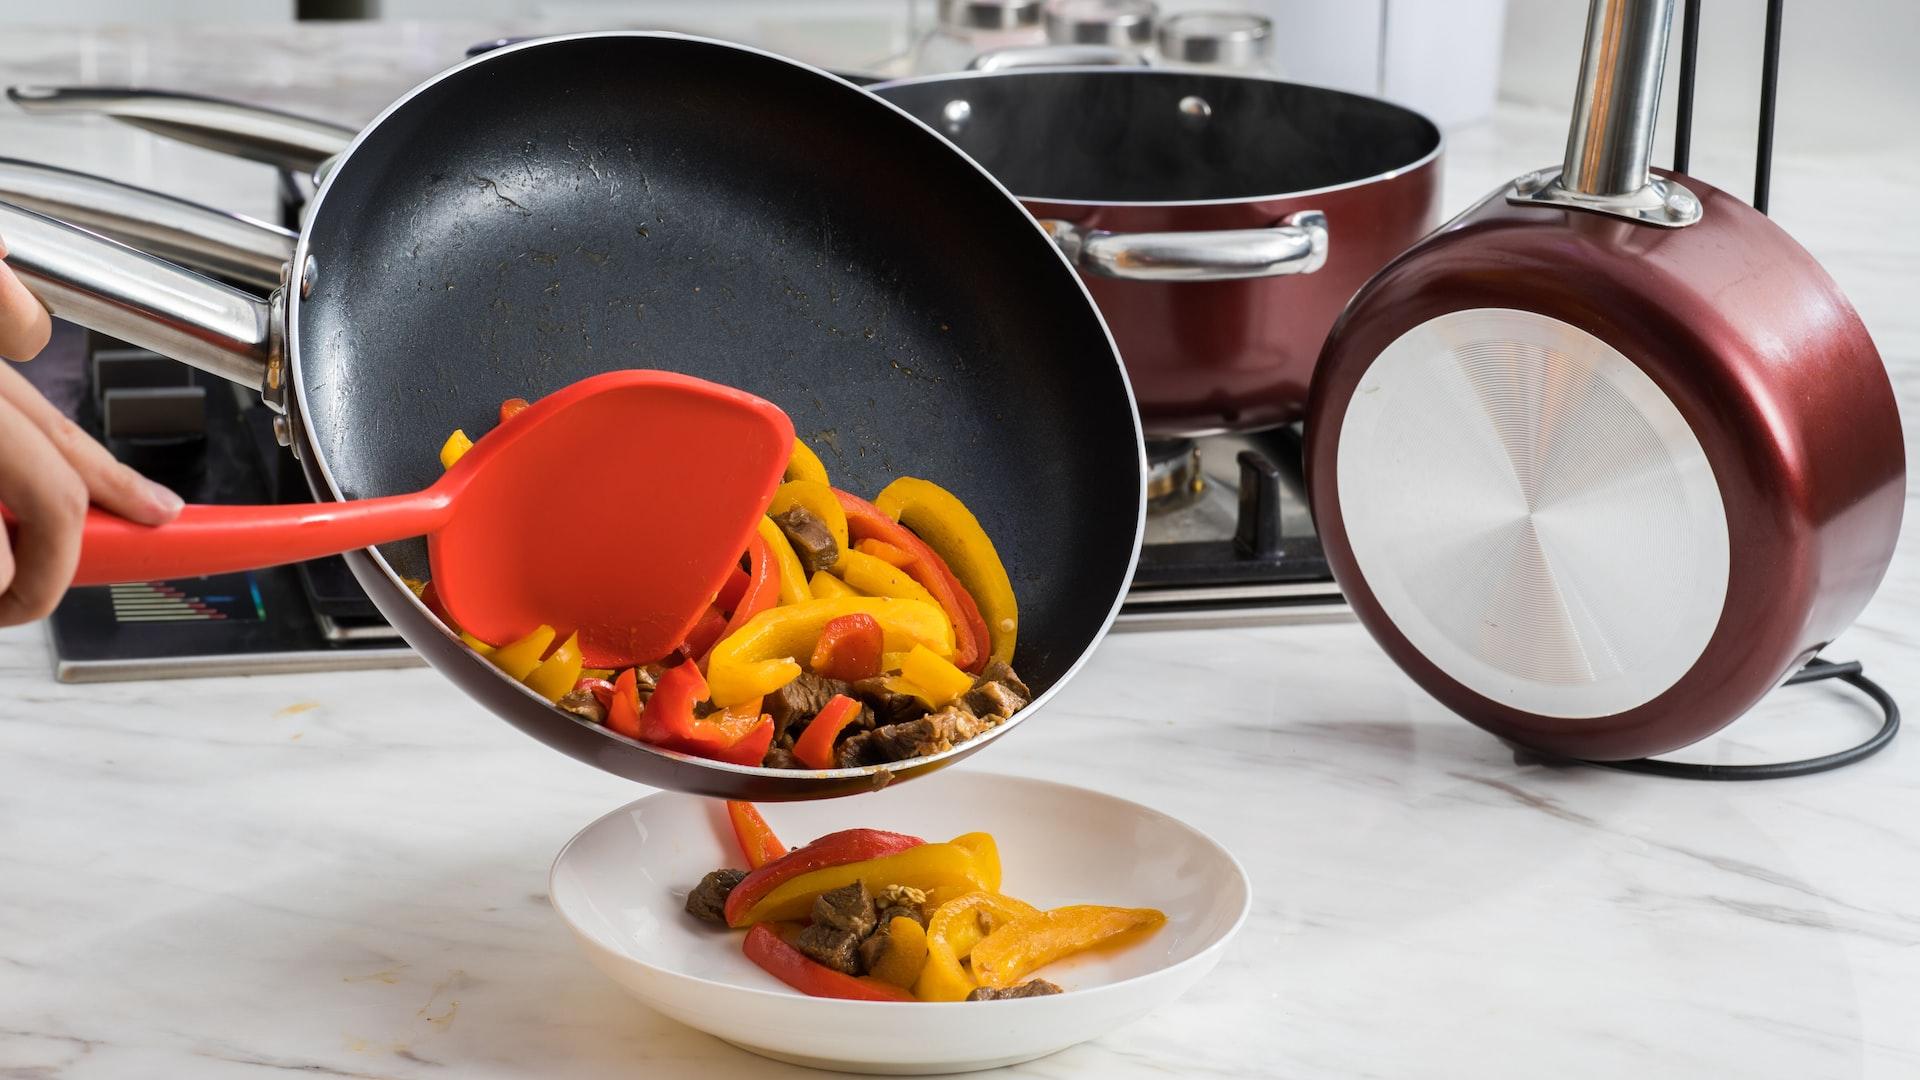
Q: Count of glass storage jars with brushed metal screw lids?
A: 3